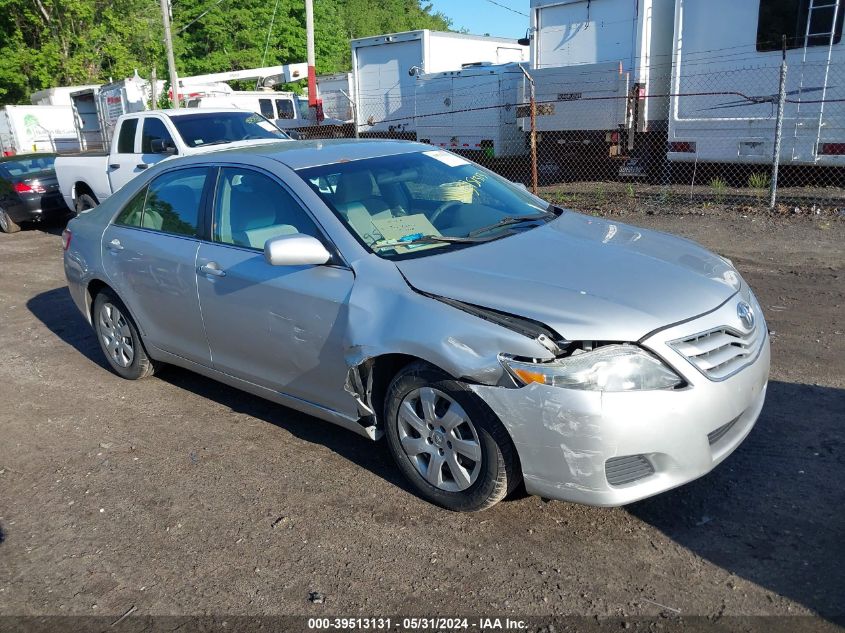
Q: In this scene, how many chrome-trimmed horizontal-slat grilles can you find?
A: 1